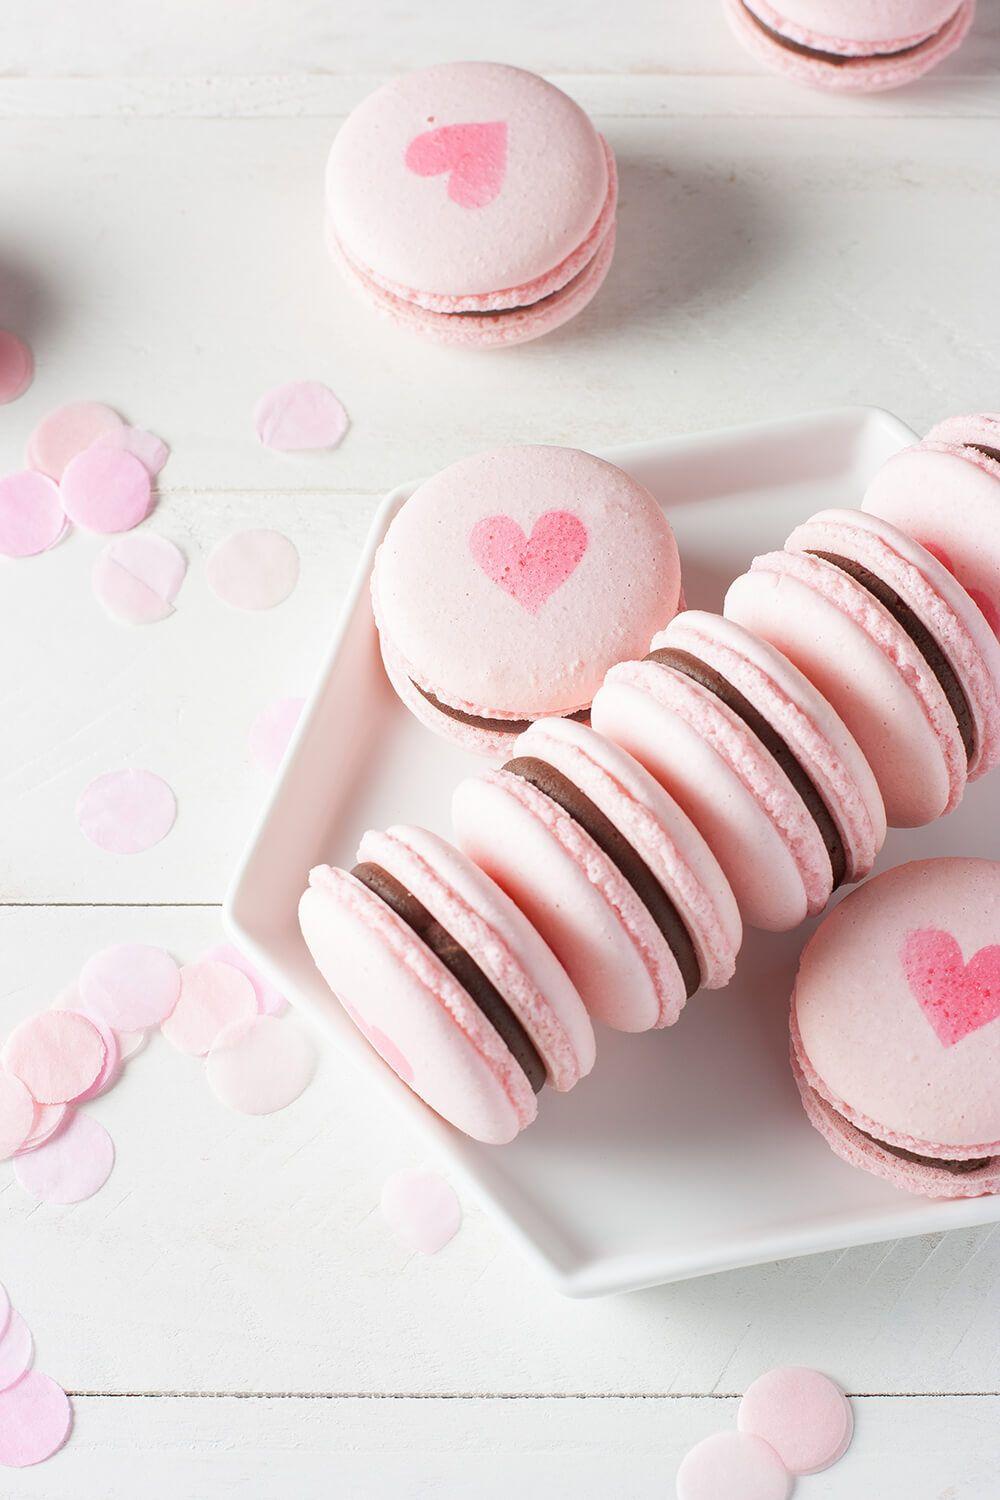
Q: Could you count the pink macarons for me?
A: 9